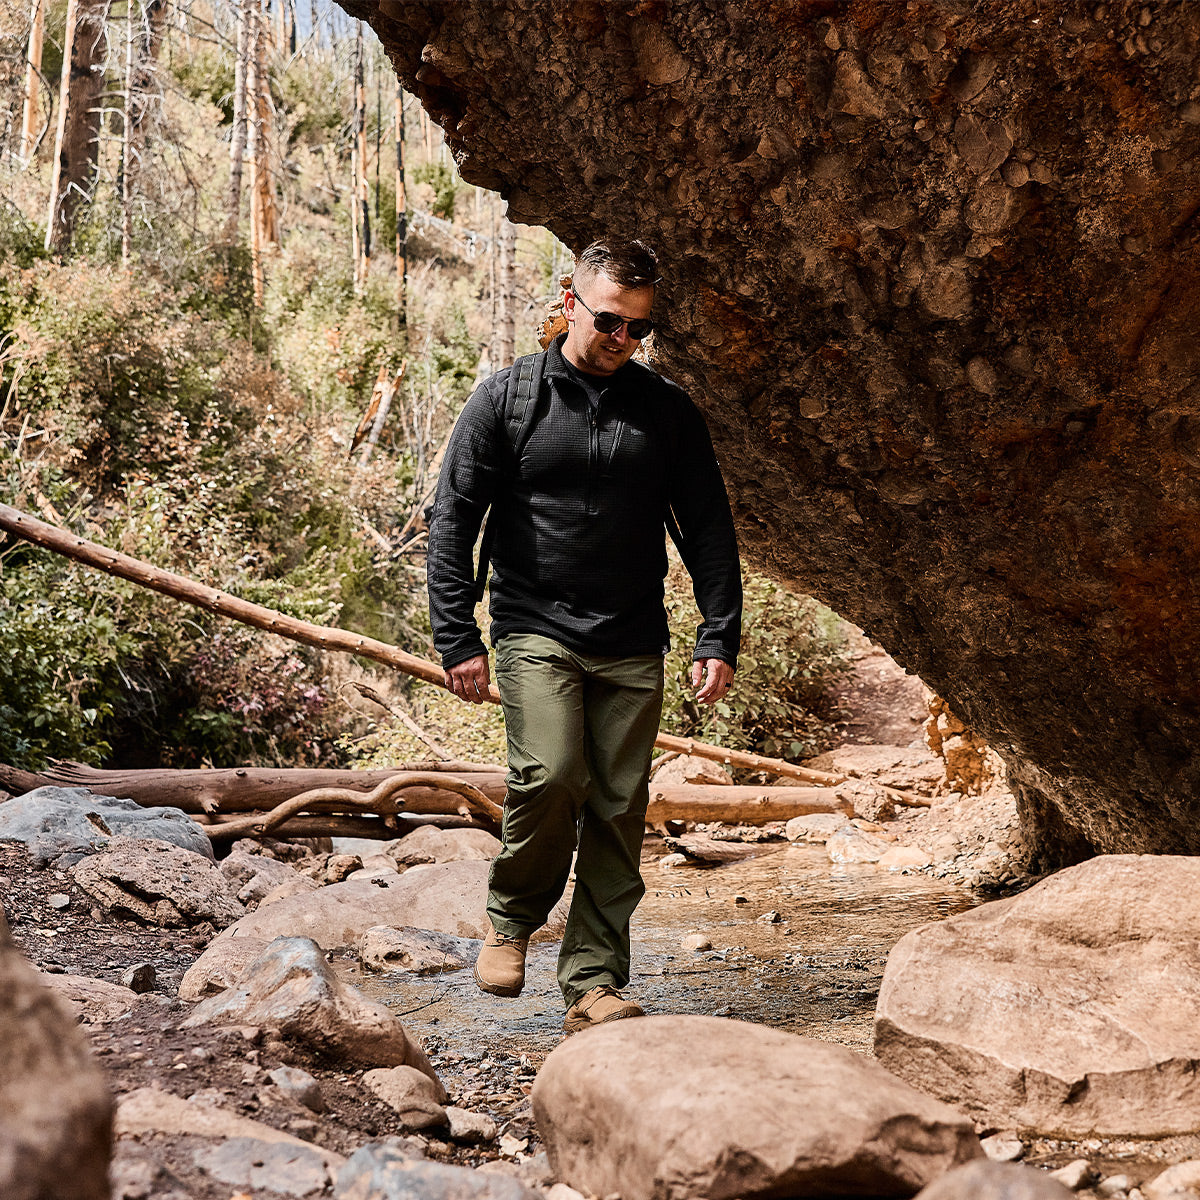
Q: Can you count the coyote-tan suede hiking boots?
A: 2